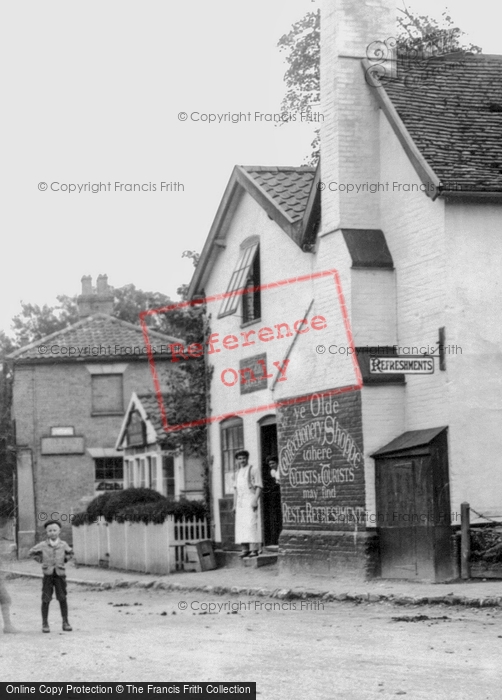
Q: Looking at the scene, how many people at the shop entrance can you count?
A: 2